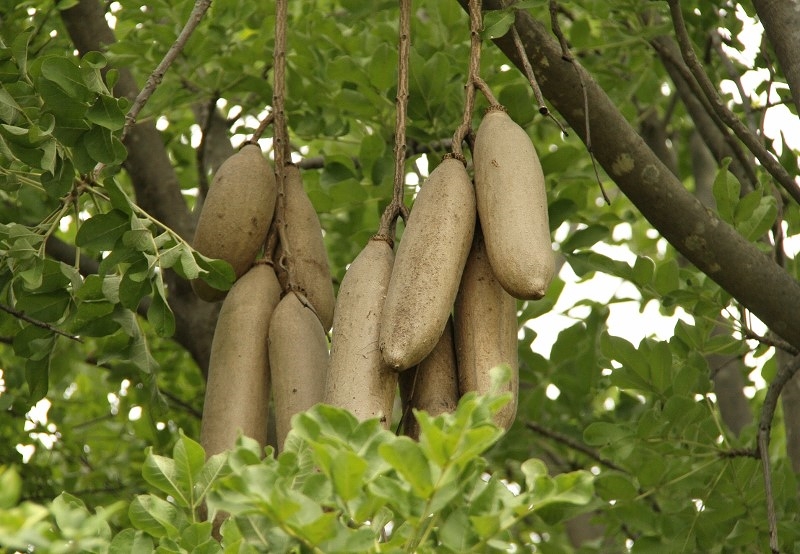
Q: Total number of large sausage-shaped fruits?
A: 9